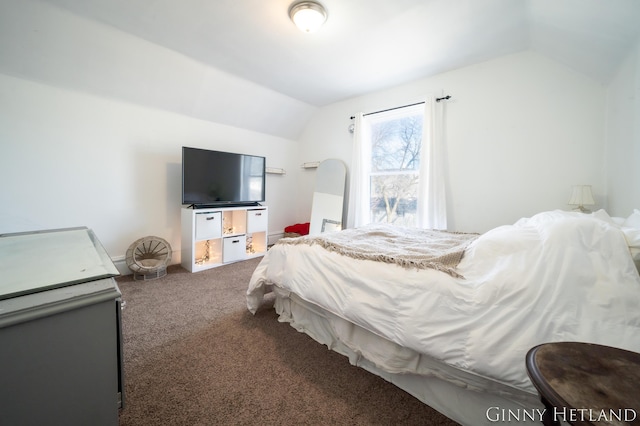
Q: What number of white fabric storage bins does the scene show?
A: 3